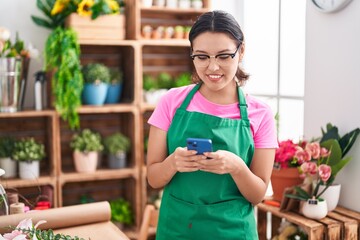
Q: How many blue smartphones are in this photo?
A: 1